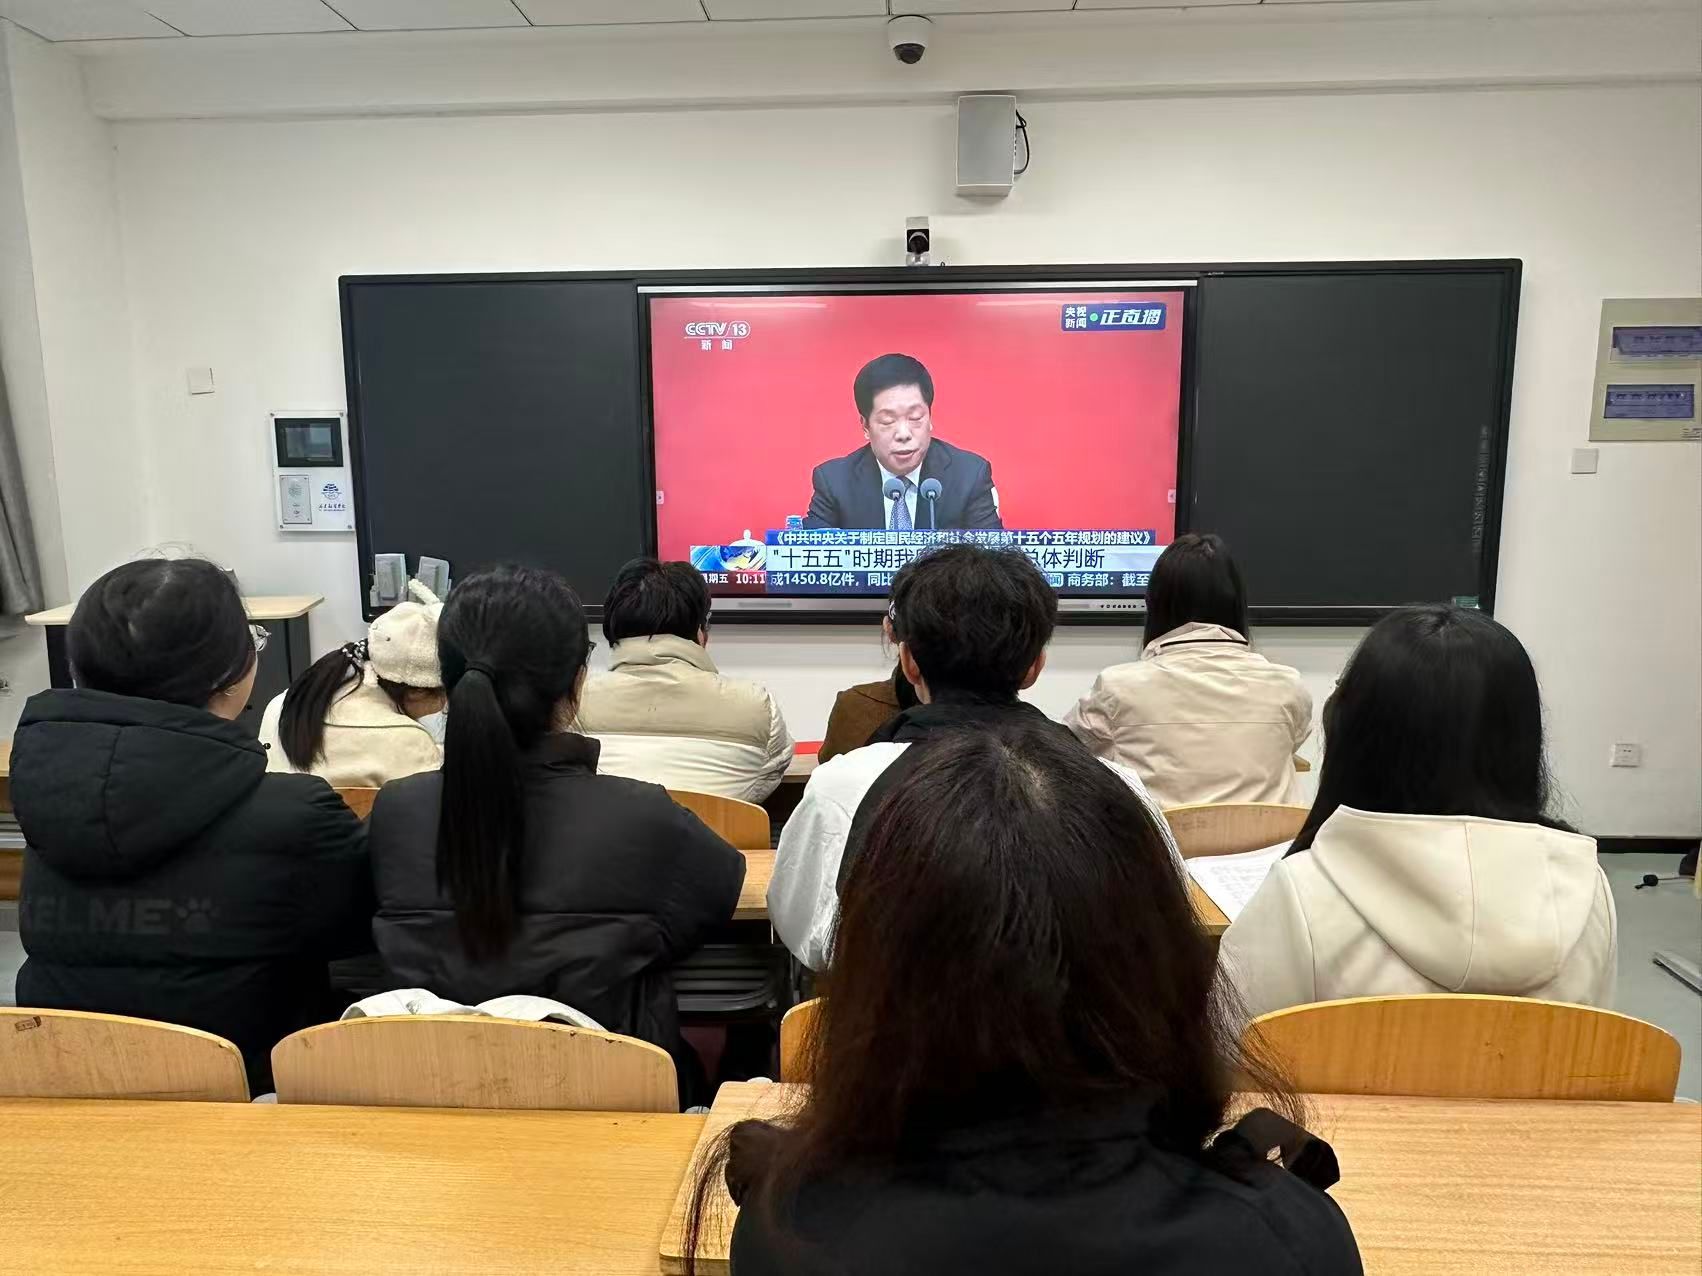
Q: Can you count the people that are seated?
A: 9